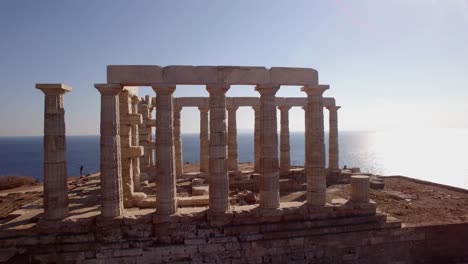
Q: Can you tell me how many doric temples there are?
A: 1